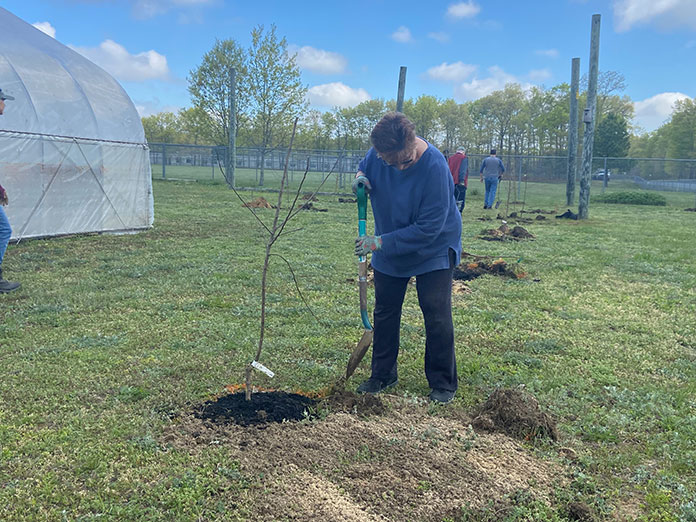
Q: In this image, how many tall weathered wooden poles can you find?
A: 4